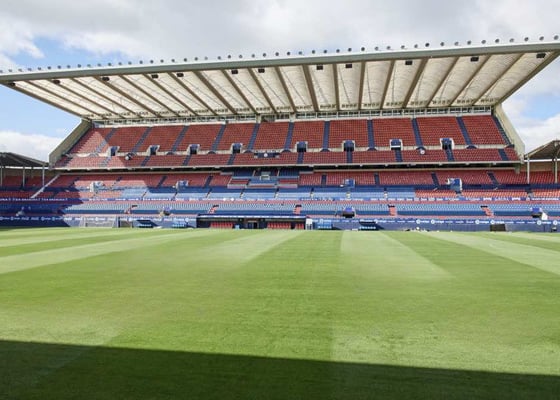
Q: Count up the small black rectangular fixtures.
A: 12